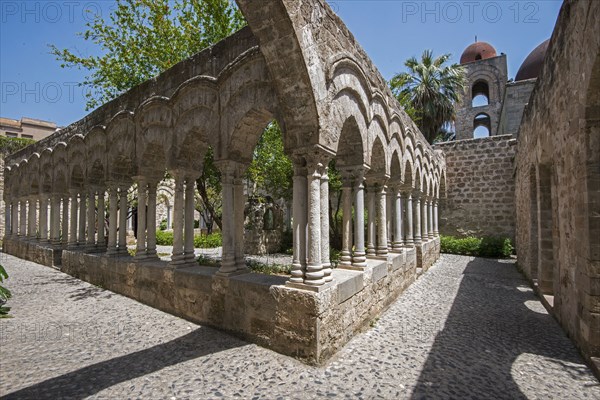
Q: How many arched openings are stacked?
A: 2